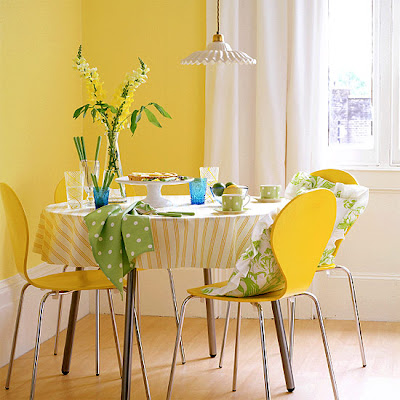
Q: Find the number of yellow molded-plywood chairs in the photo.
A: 4